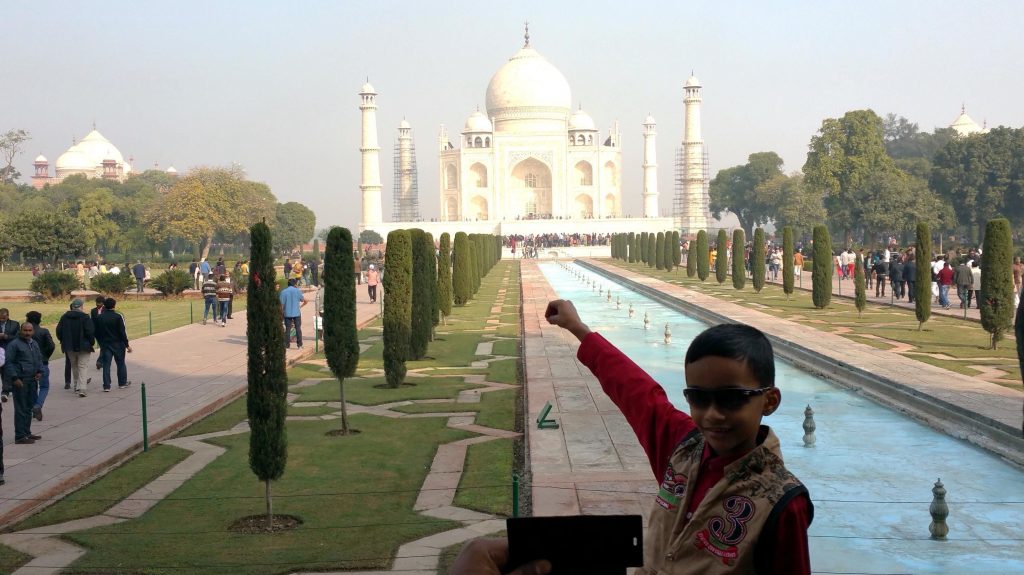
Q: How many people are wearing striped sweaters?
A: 2